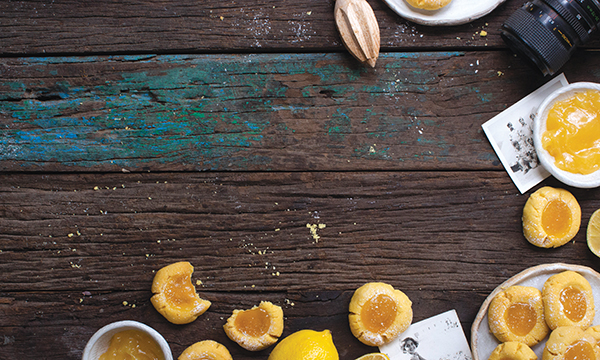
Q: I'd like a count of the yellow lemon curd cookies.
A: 11